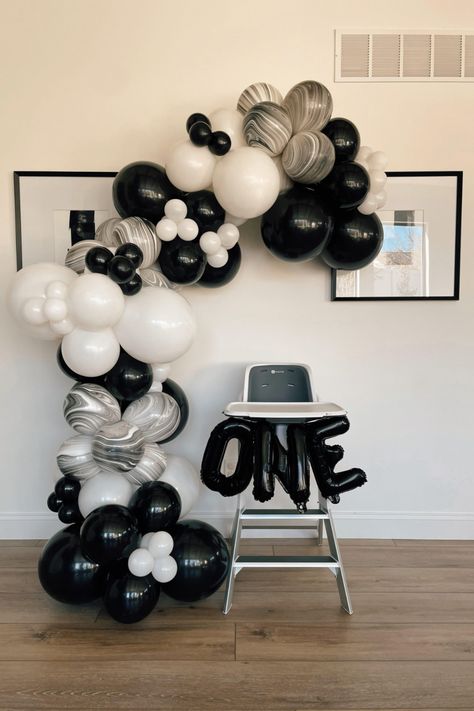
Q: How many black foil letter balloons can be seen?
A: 3